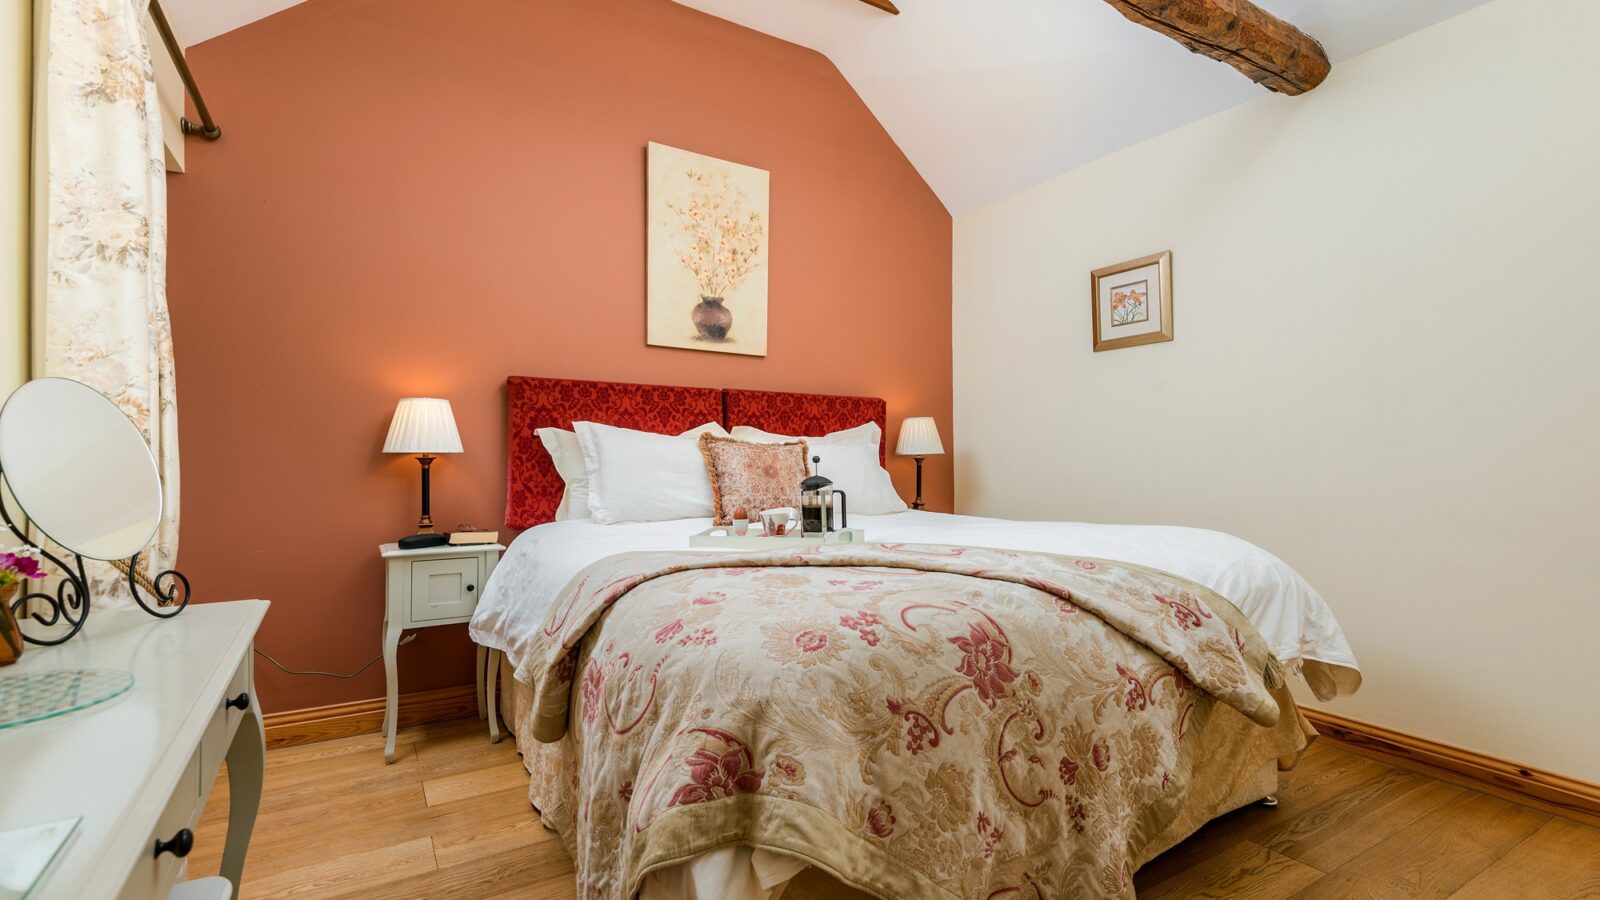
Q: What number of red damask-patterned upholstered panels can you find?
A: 2